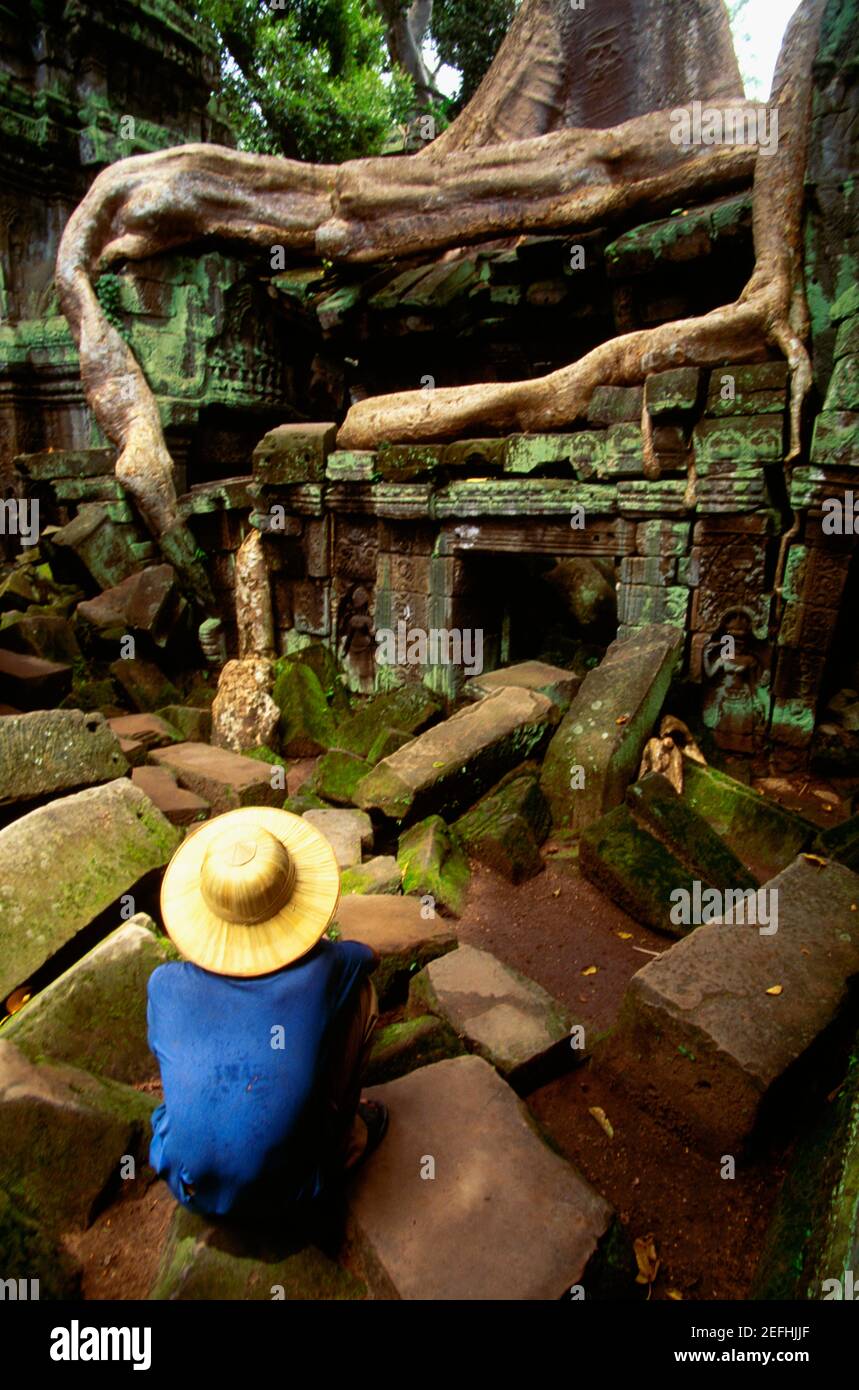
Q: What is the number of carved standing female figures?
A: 2